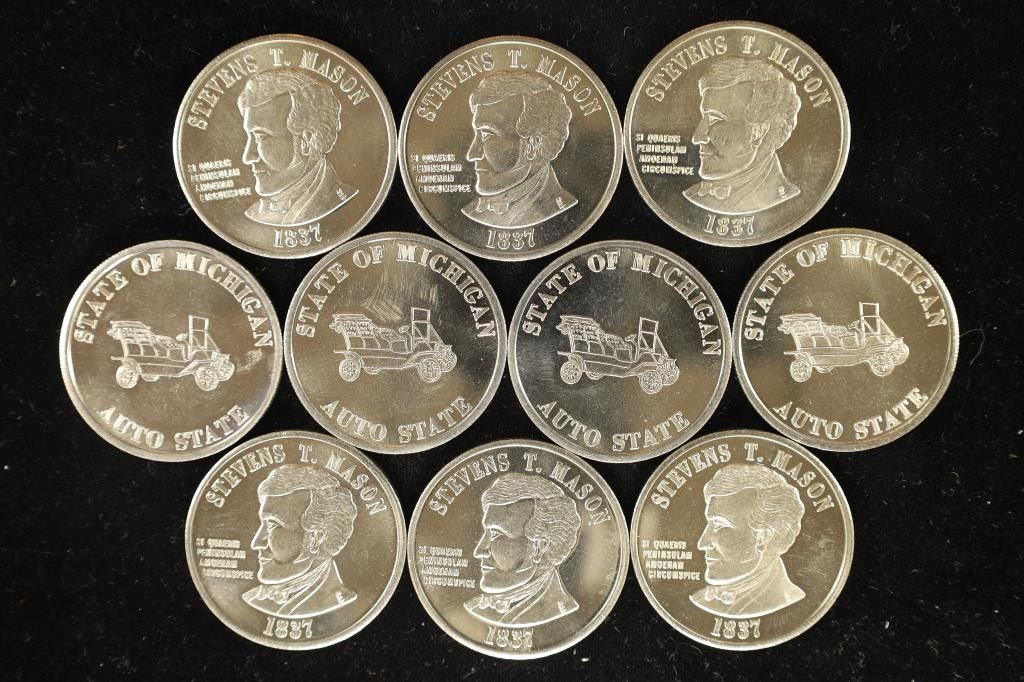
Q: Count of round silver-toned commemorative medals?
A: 10